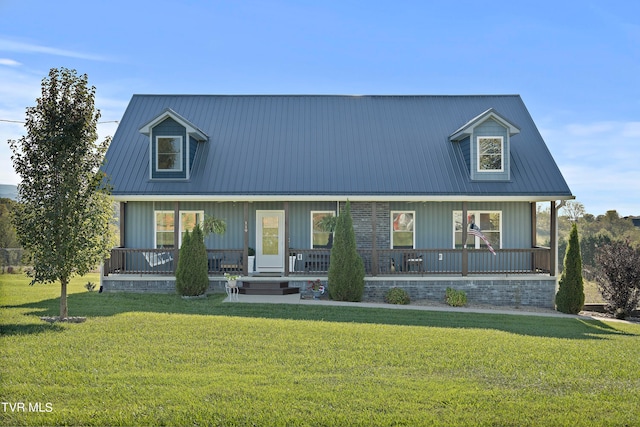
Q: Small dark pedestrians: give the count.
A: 0